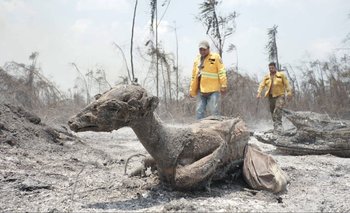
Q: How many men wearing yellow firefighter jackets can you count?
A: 2